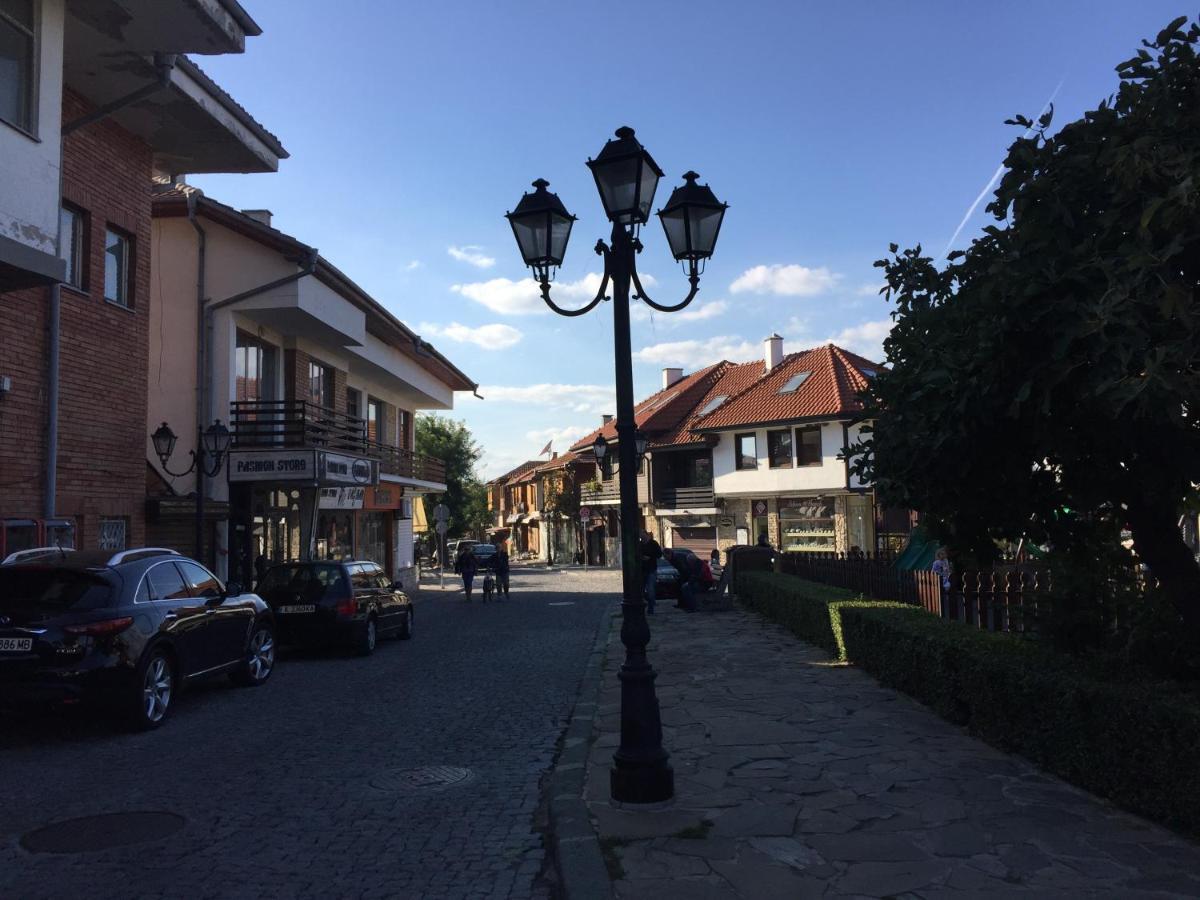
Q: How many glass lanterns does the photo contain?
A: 7